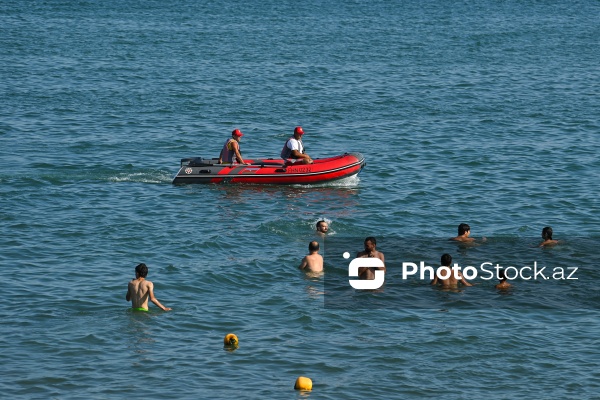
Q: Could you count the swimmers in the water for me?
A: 8